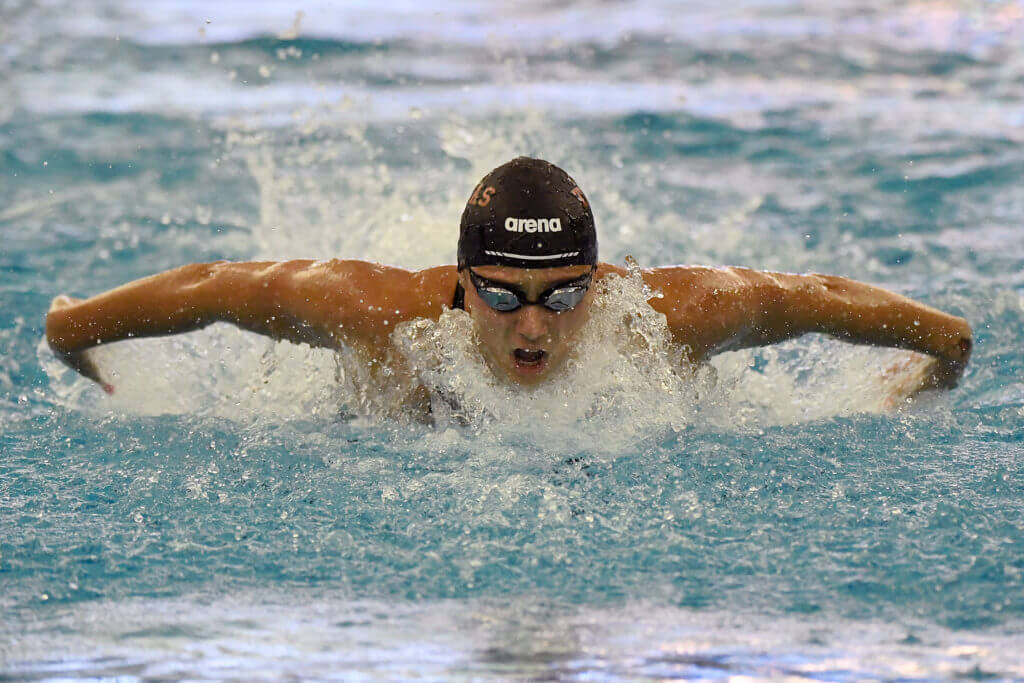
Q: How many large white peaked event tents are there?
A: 0